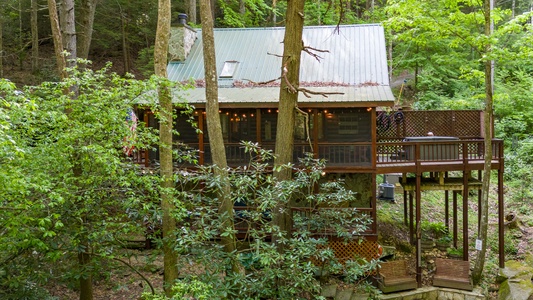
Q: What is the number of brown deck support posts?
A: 8